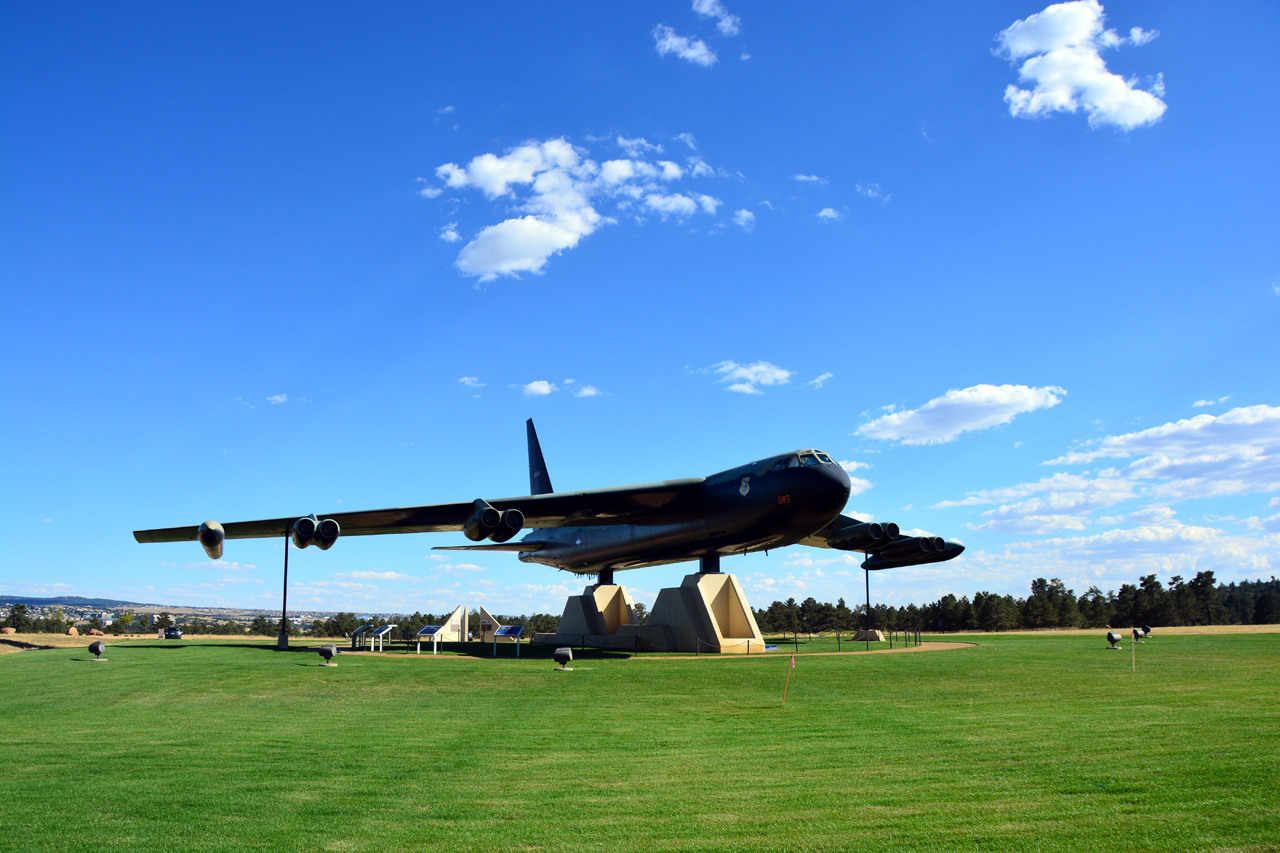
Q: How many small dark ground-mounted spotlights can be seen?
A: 6